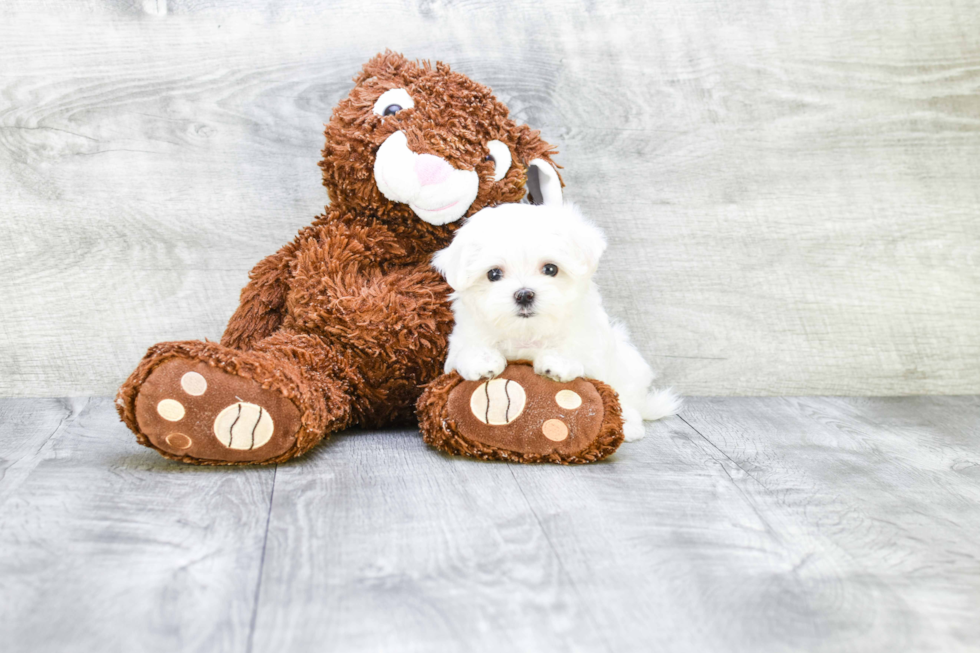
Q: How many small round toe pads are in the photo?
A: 5